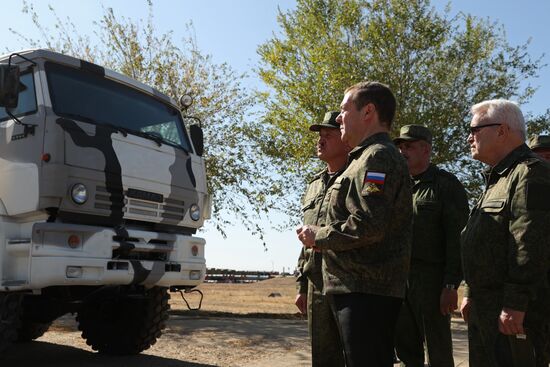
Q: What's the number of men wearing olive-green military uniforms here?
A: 5